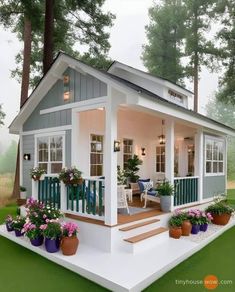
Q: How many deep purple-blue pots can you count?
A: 6